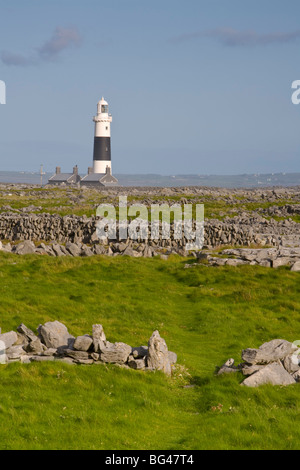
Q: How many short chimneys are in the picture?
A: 4